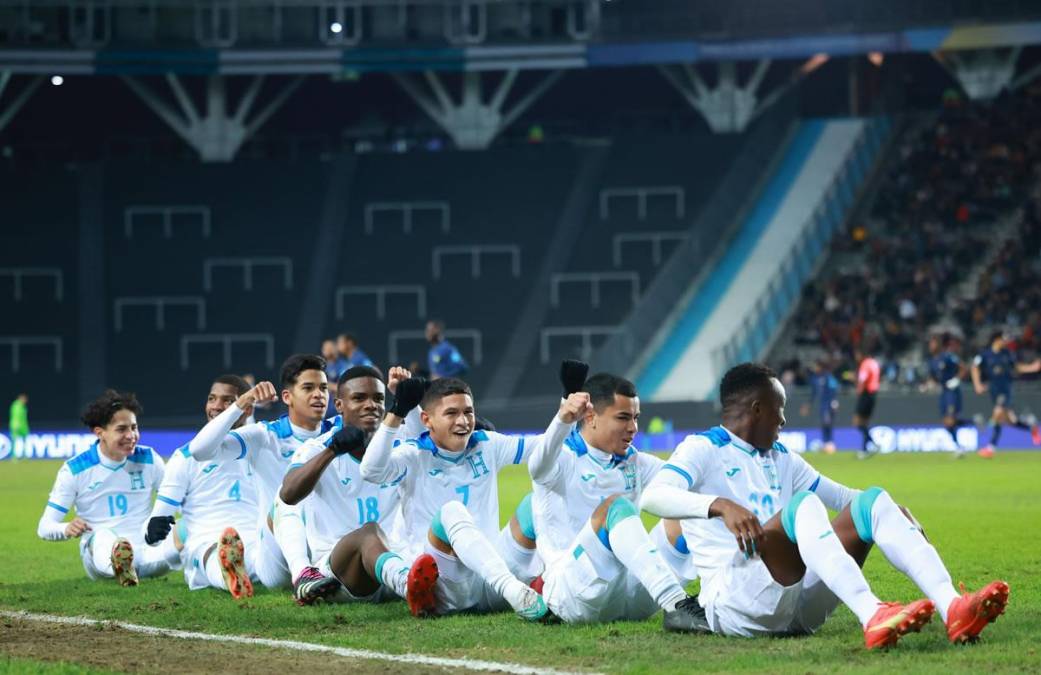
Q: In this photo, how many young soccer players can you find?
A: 7